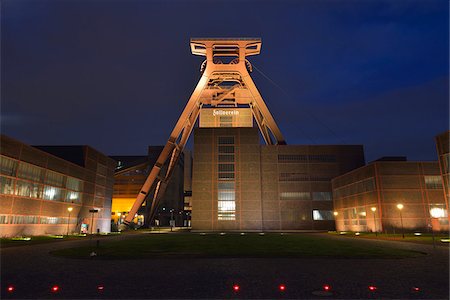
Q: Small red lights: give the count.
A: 8